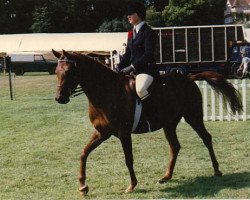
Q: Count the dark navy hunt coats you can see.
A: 1